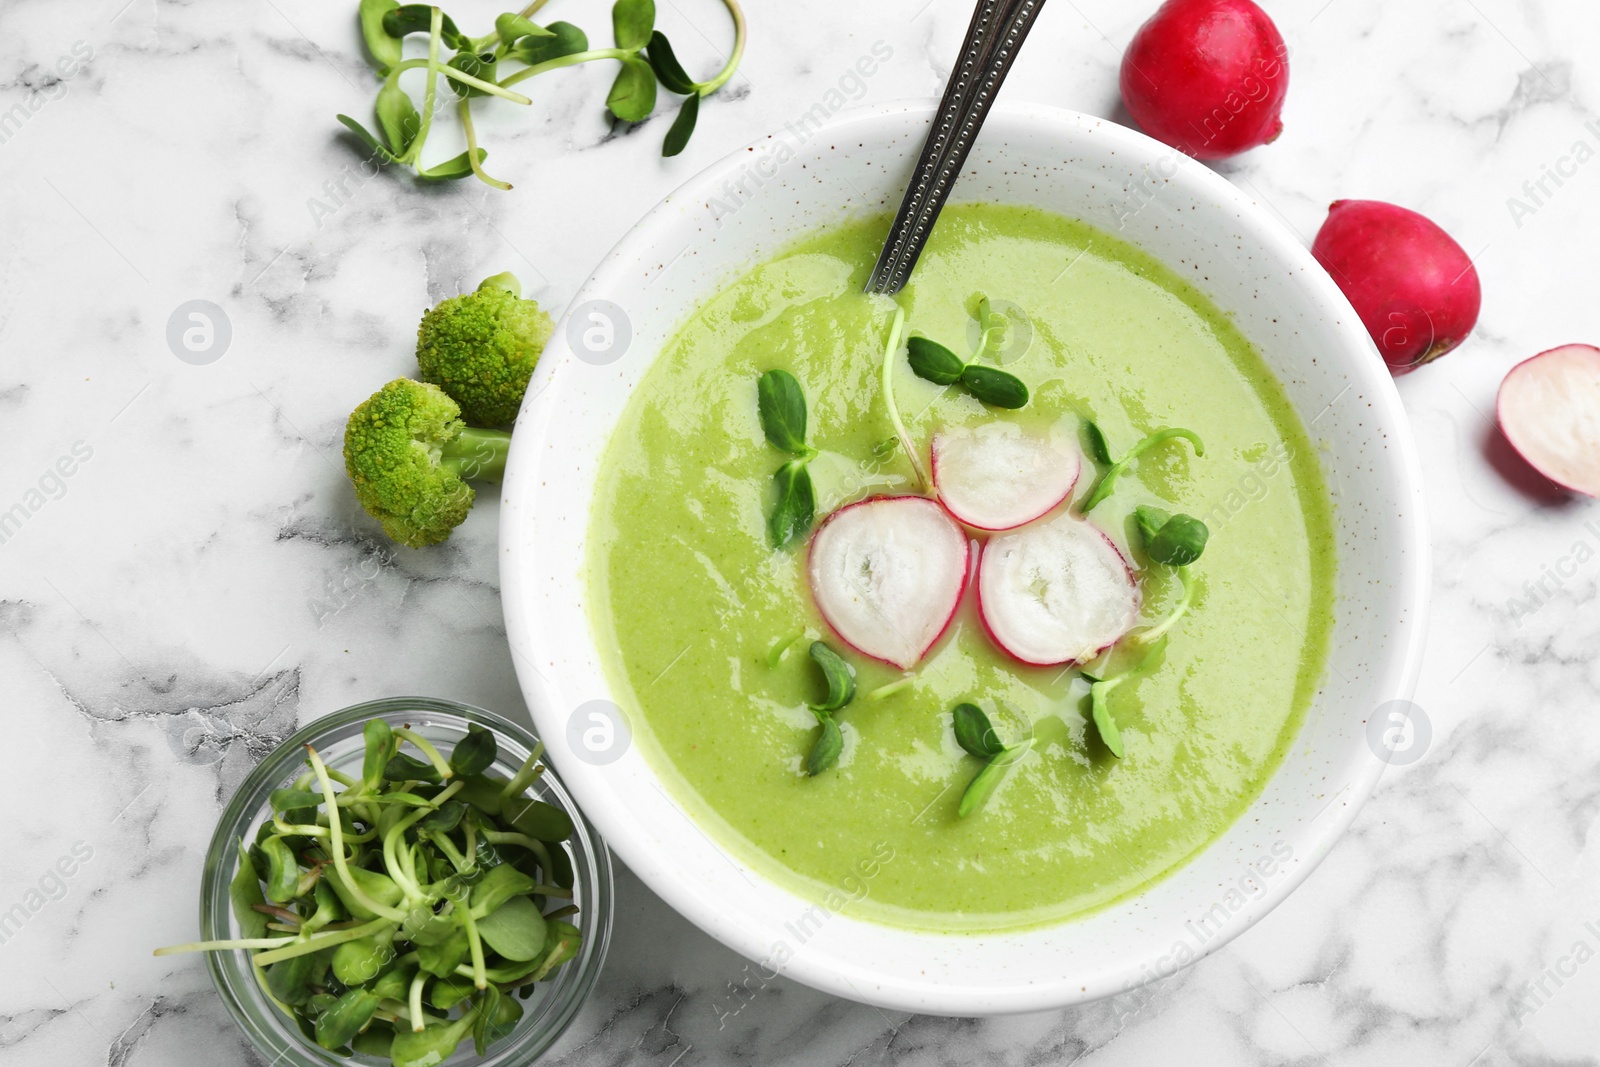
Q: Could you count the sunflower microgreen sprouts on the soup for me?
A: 7